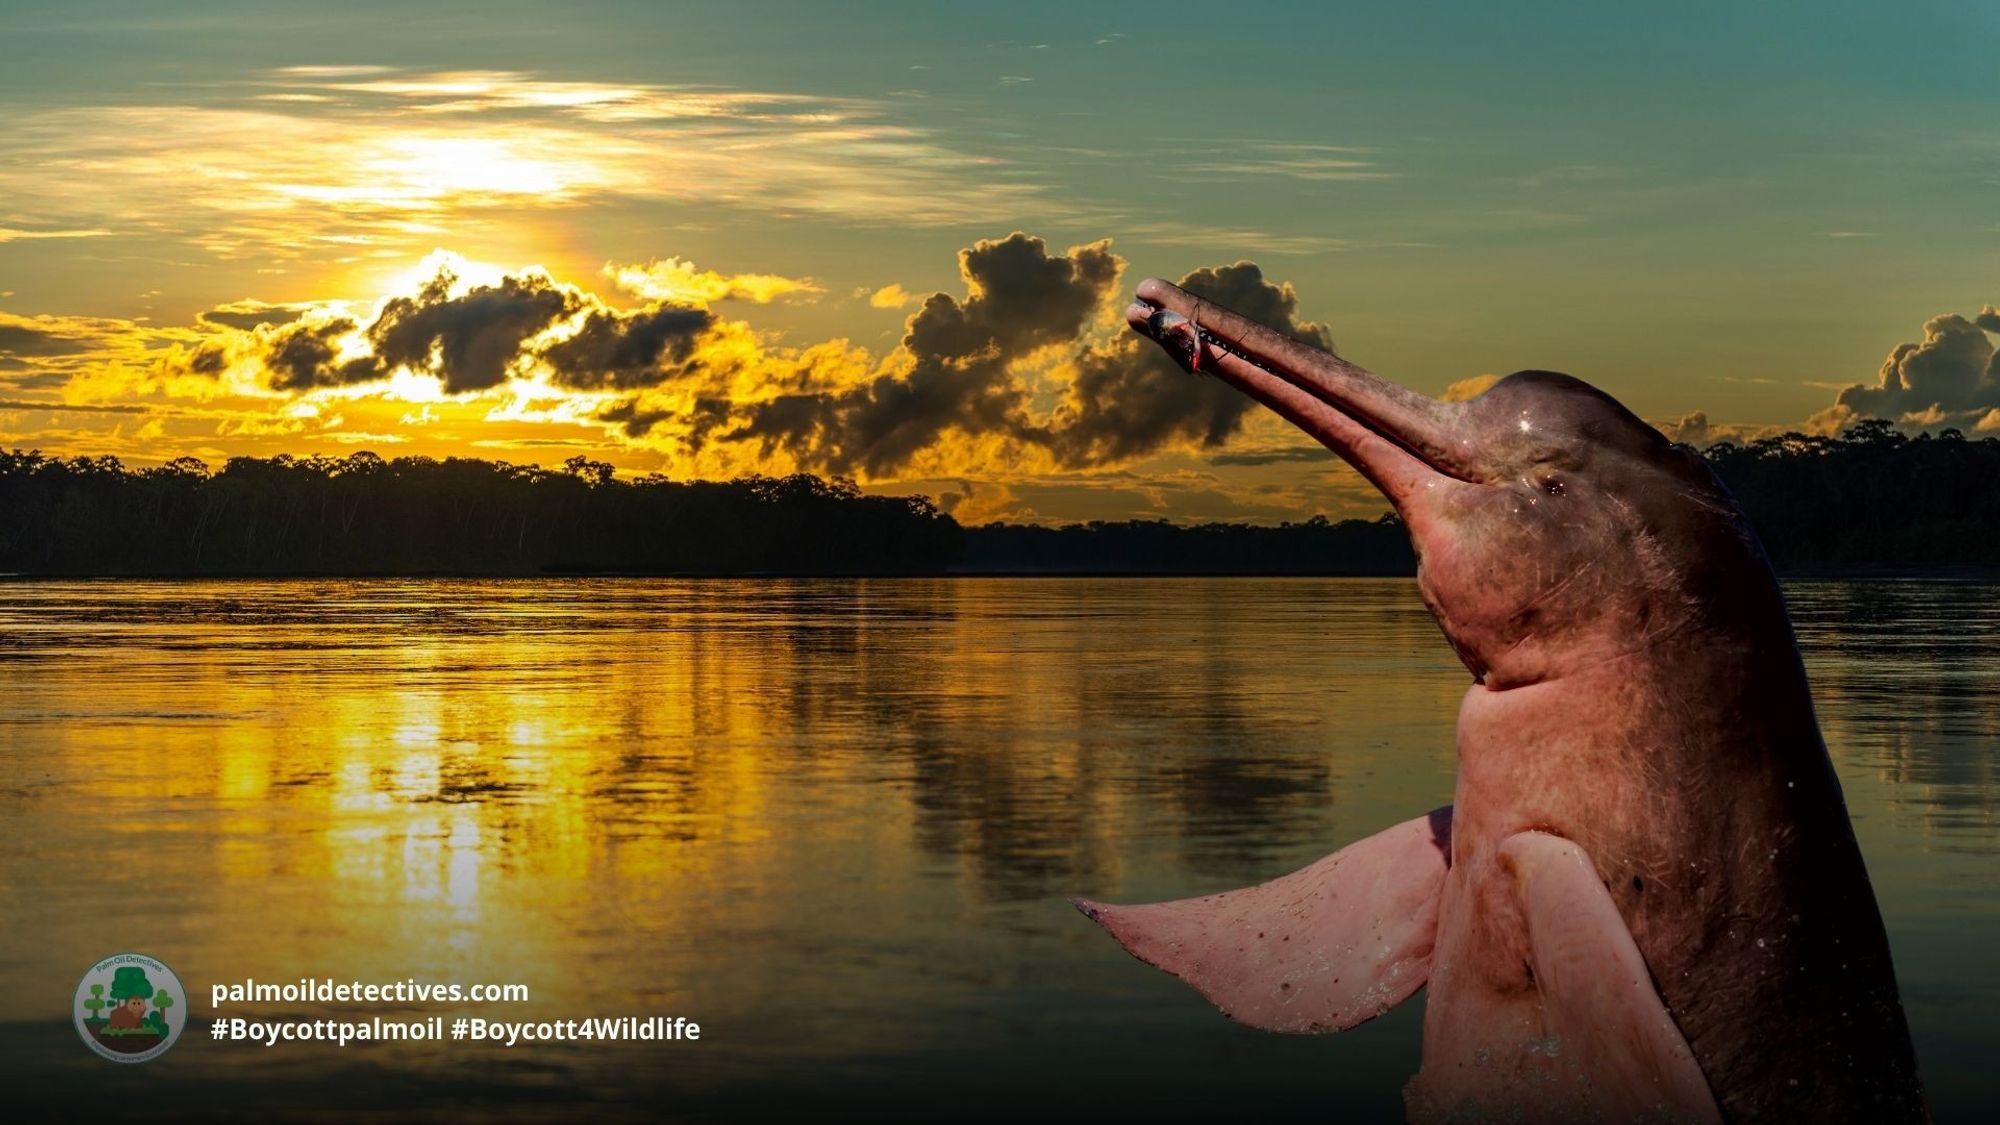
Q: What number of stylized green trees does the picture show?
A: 3